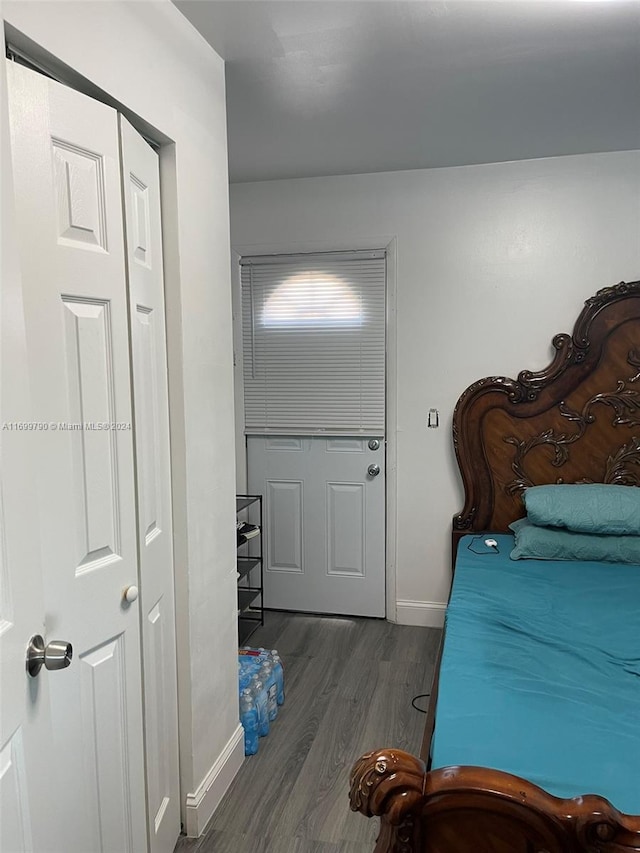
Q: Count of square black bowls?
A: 0